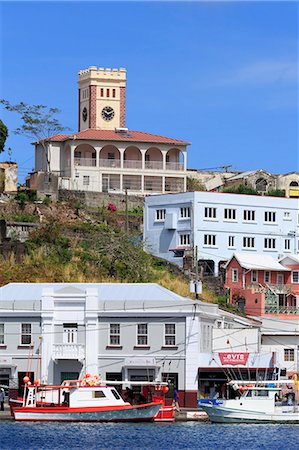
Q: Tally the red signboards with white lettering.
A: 1